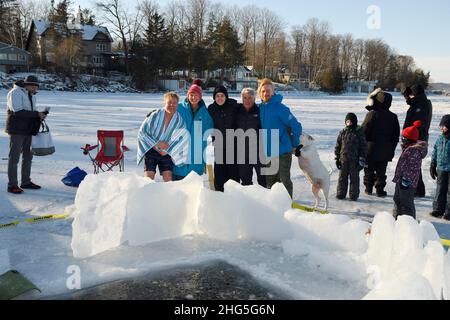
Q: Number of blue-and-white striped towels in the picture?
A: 1